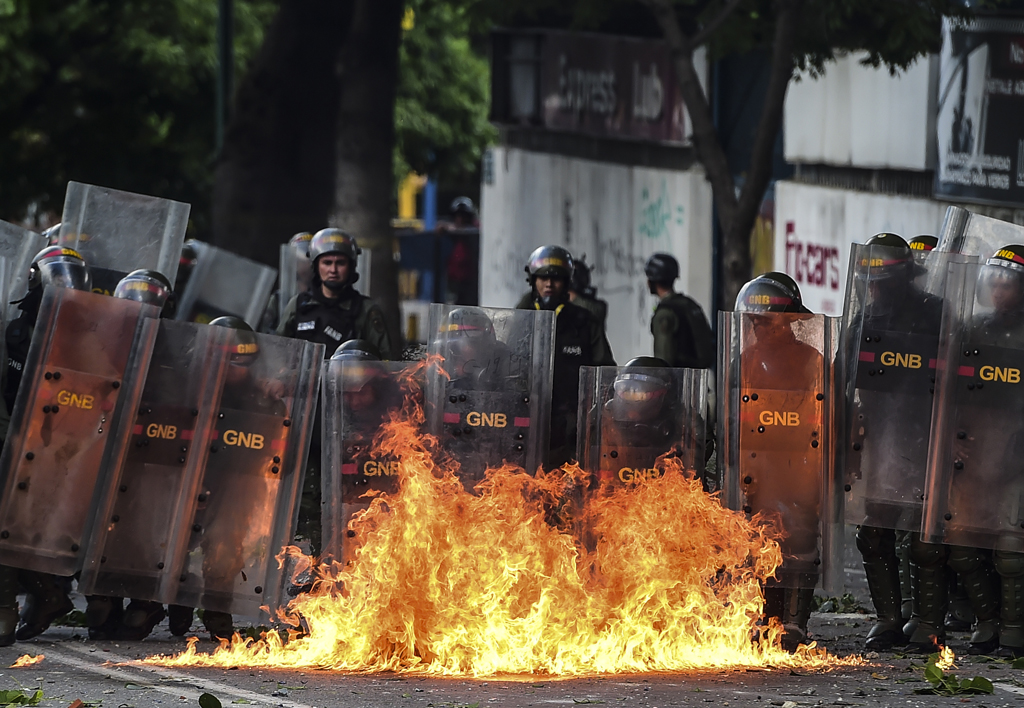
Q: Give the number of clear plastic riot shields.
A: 14